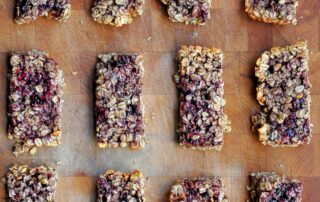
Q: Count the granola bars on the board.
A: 12